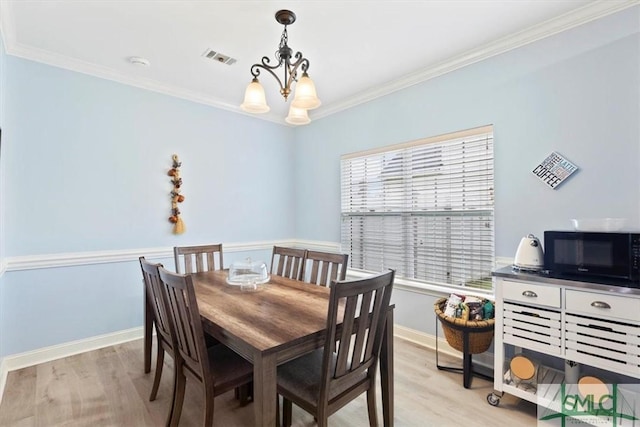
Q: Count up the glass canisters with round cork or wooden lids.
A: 2